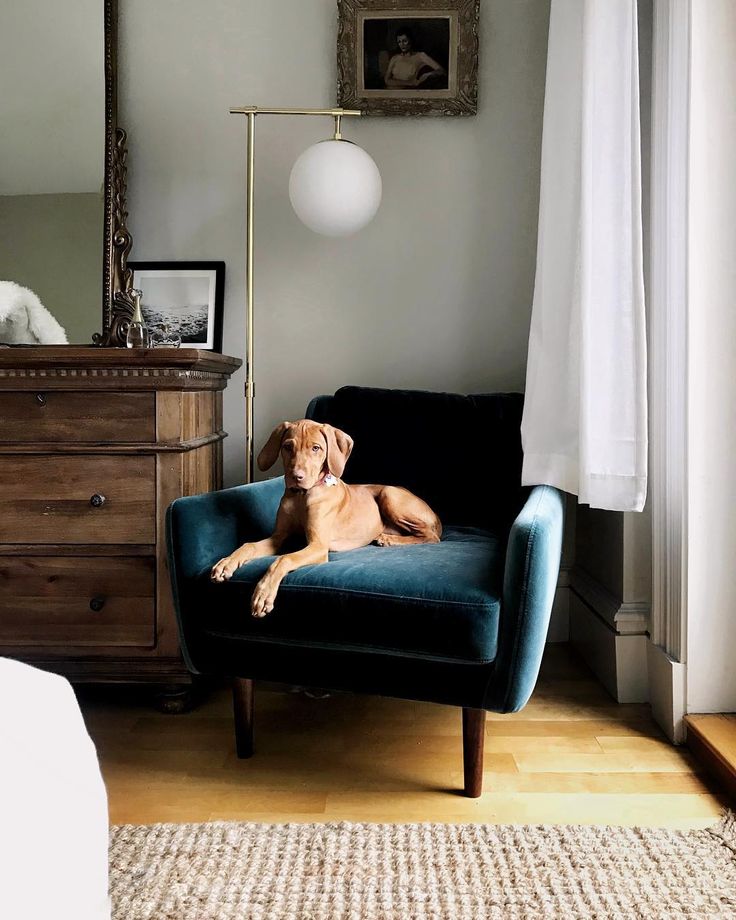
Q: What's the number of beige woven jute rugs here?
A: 1